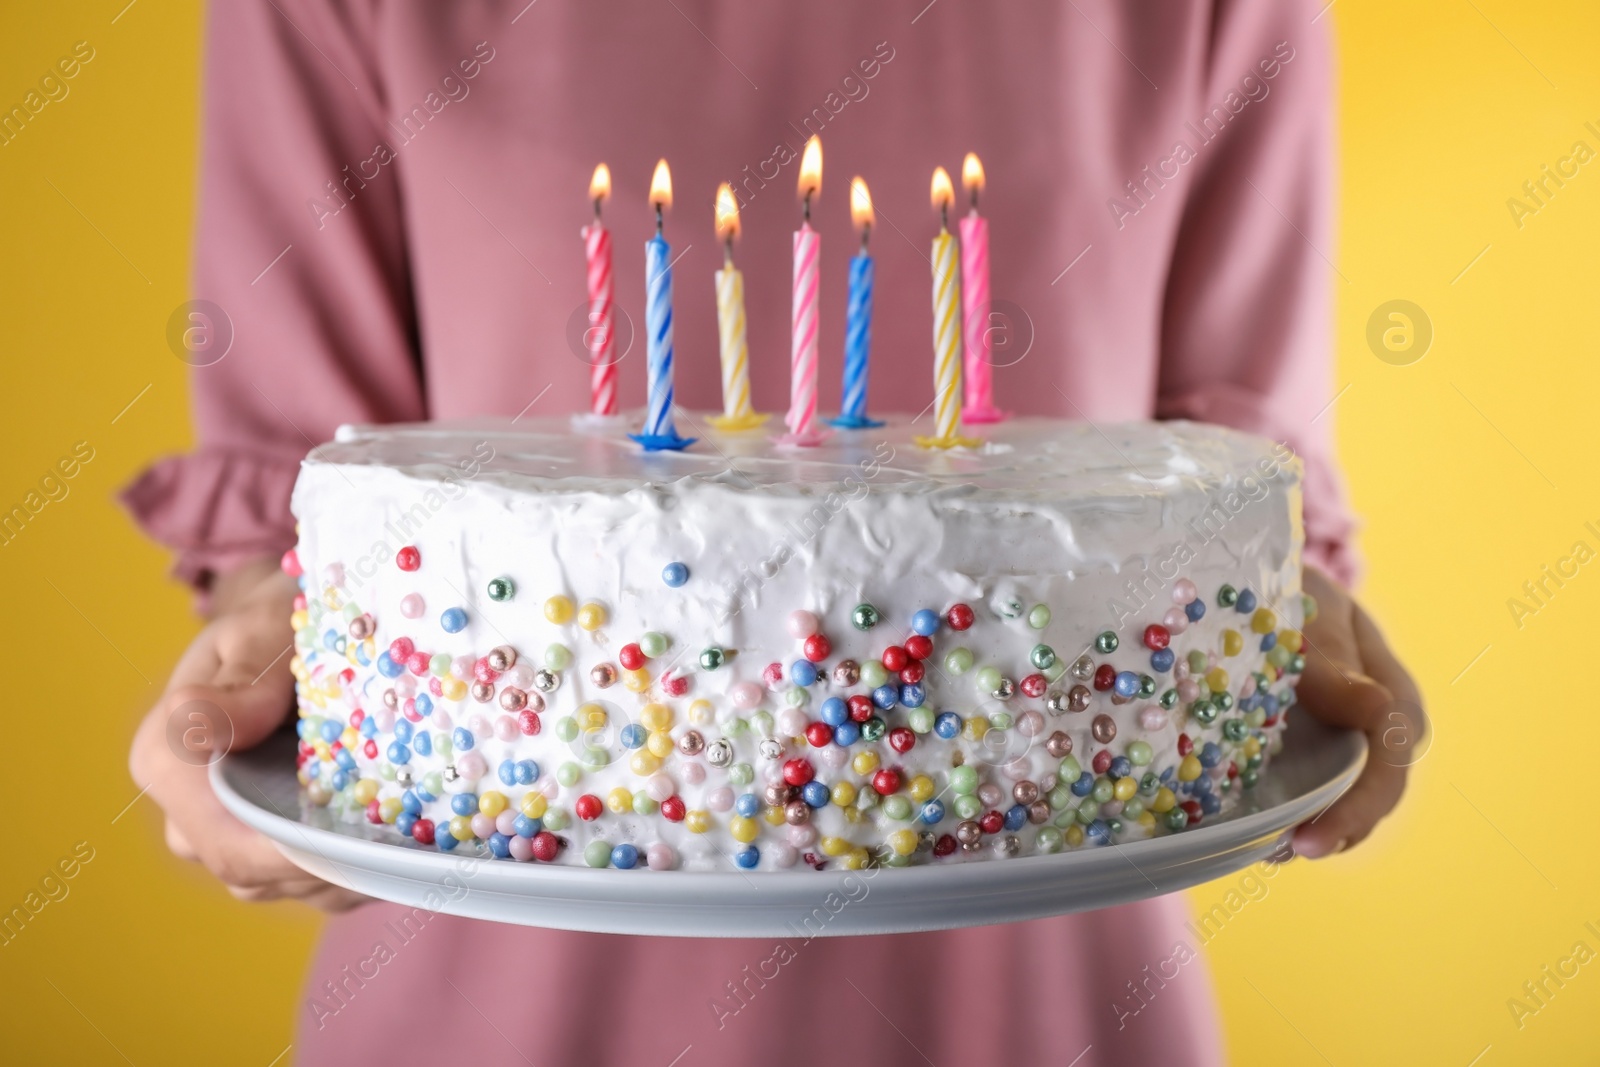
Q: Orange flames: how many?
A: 7